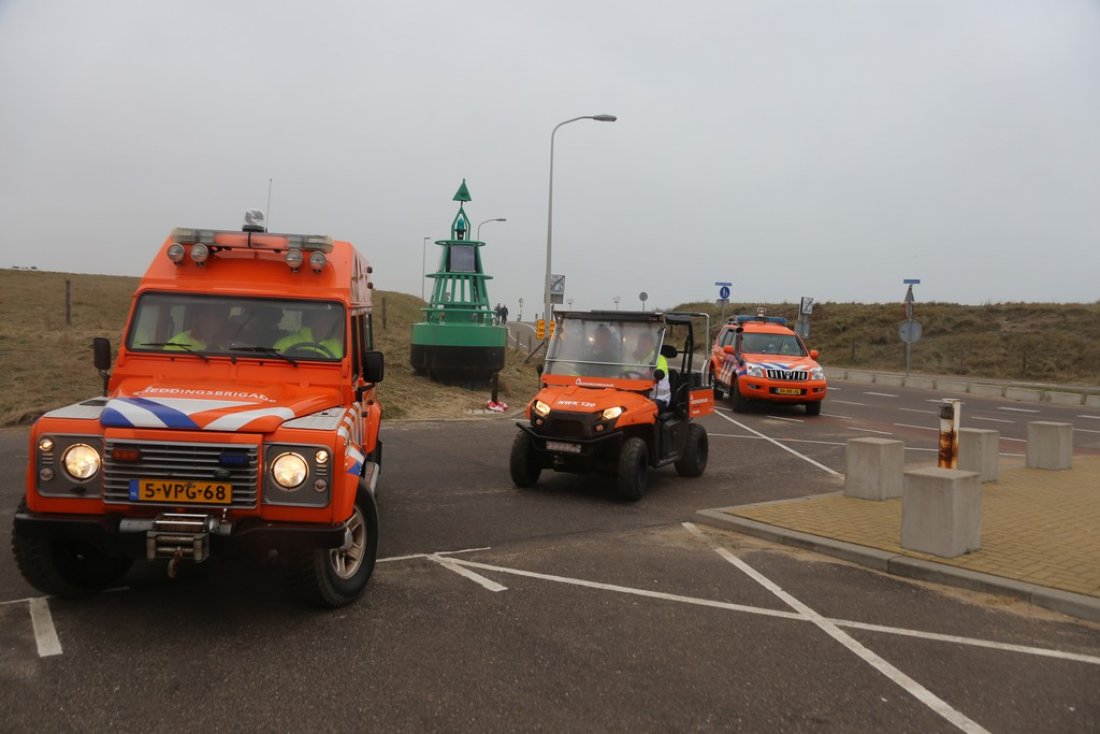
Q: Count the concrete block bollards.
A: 4